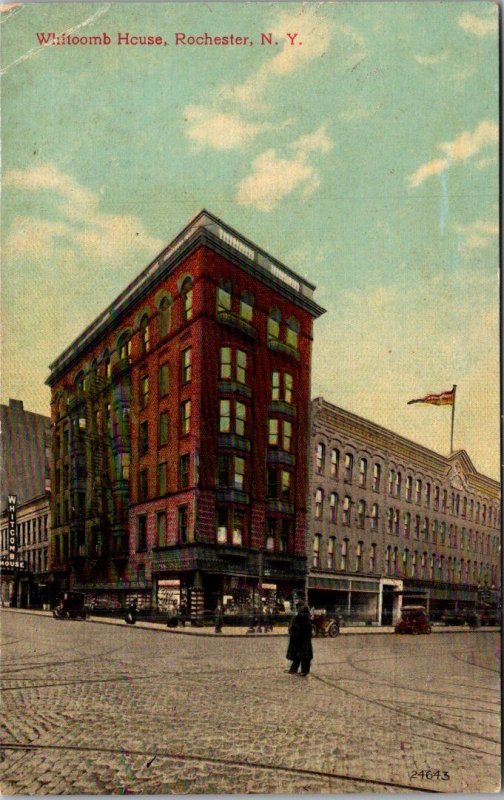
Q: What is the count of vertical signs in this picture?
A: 1